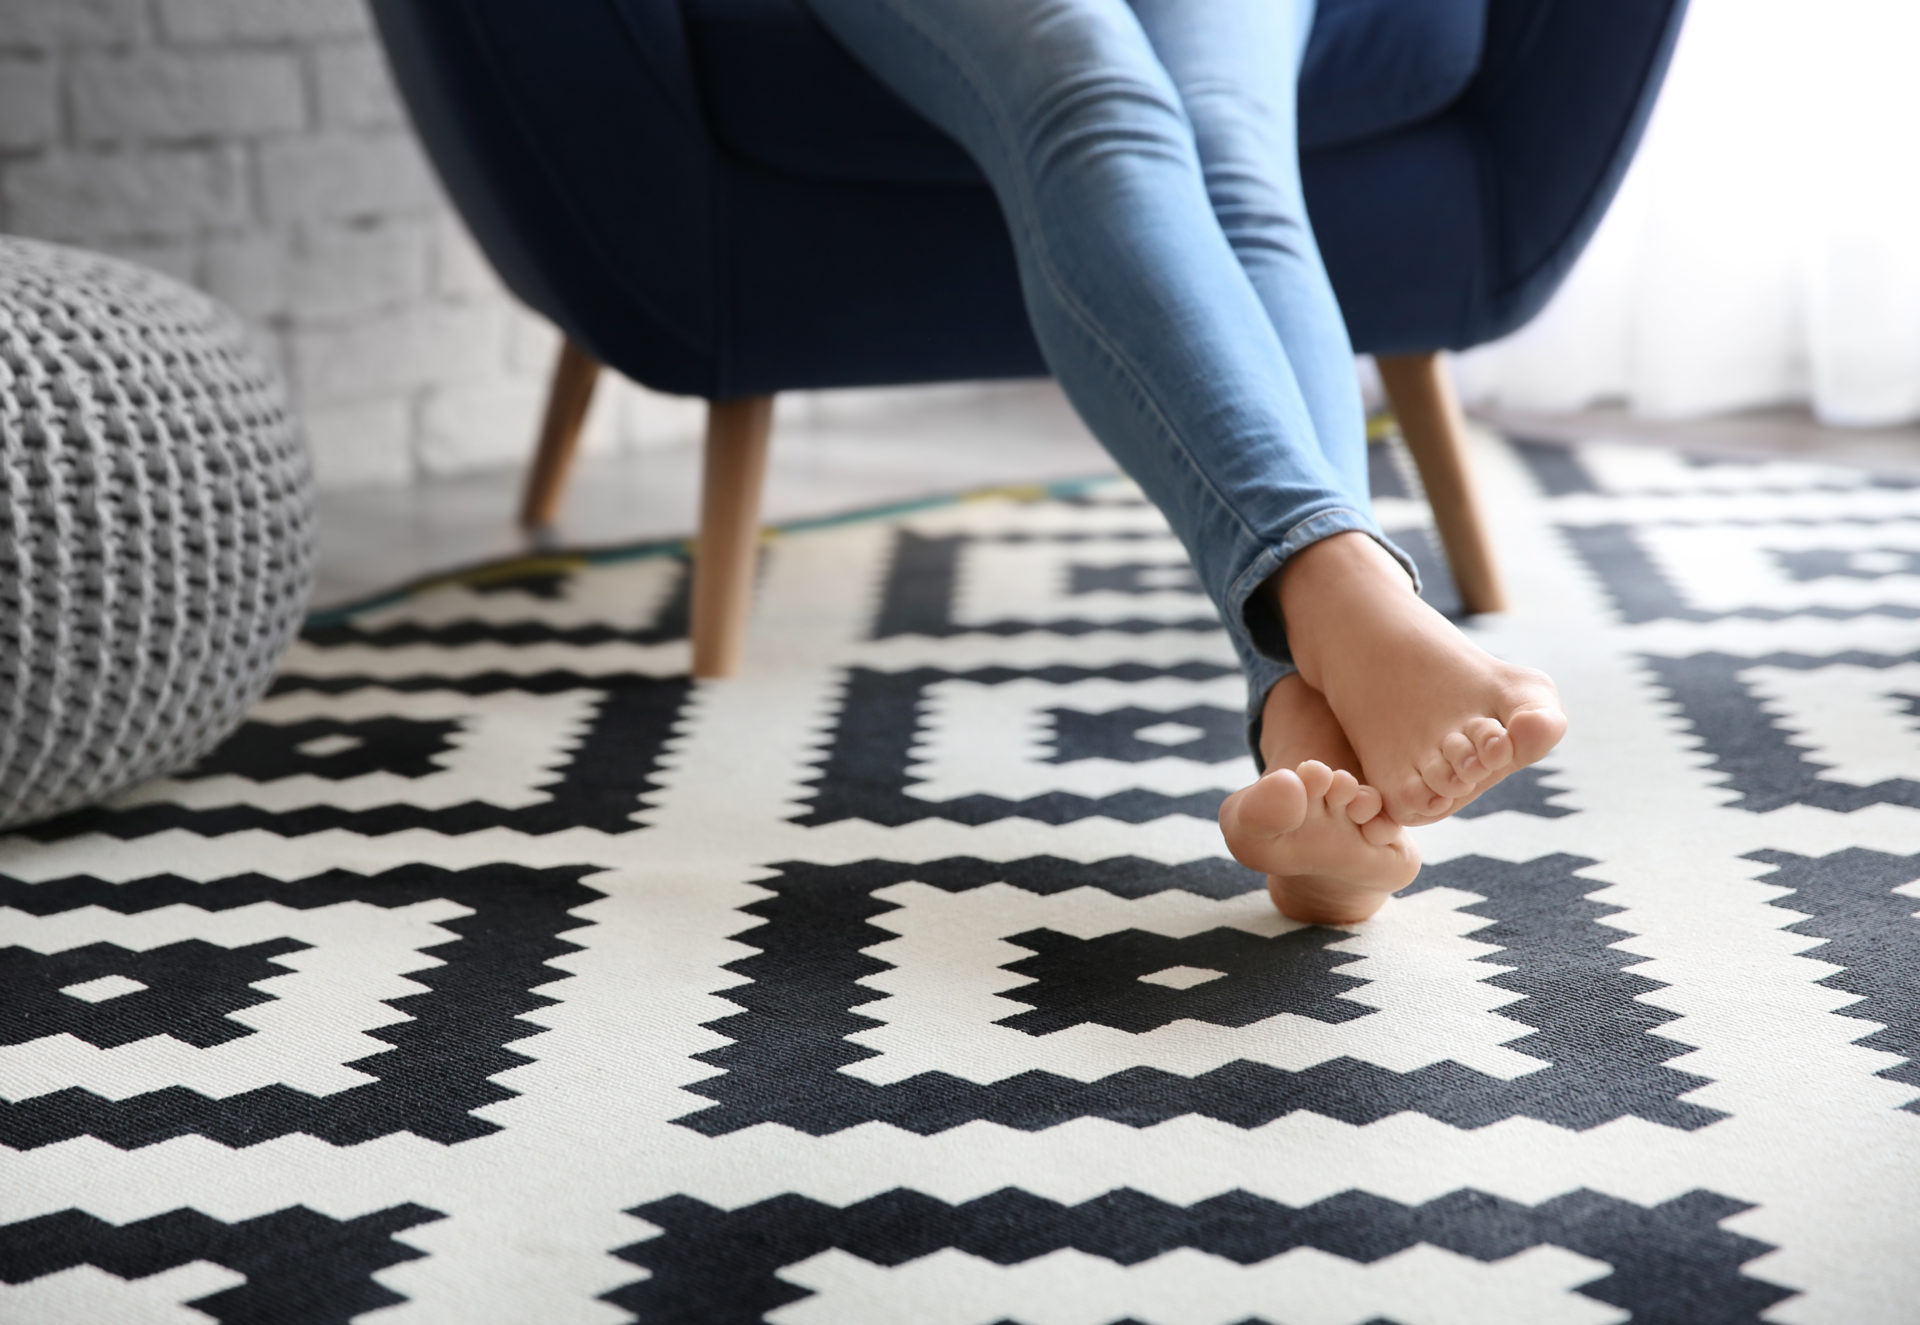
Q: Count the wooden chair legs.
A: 3